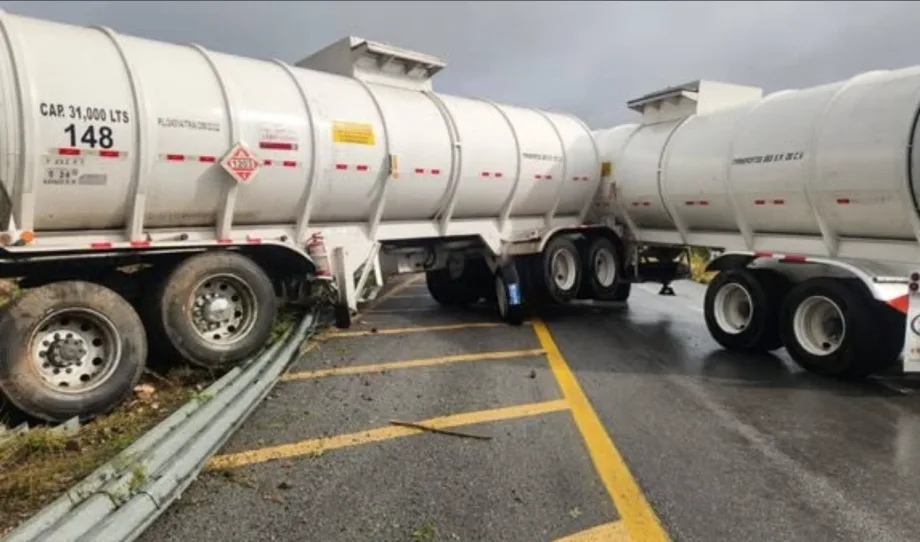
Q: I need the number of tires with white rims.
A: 4